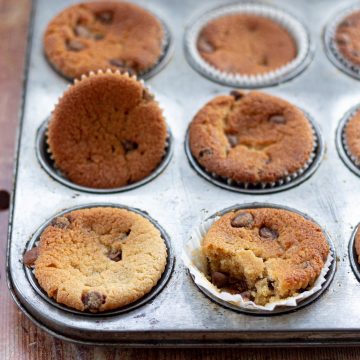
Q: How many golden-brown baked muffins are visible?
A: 9